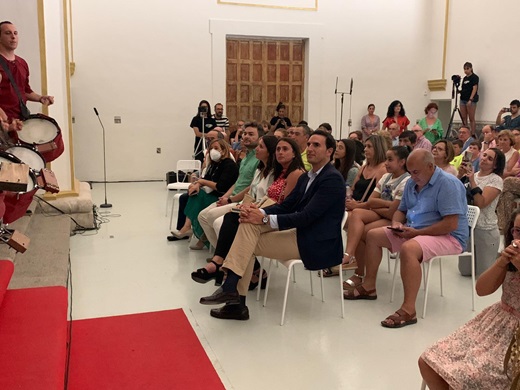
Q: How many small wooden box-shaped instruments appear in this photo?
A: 3